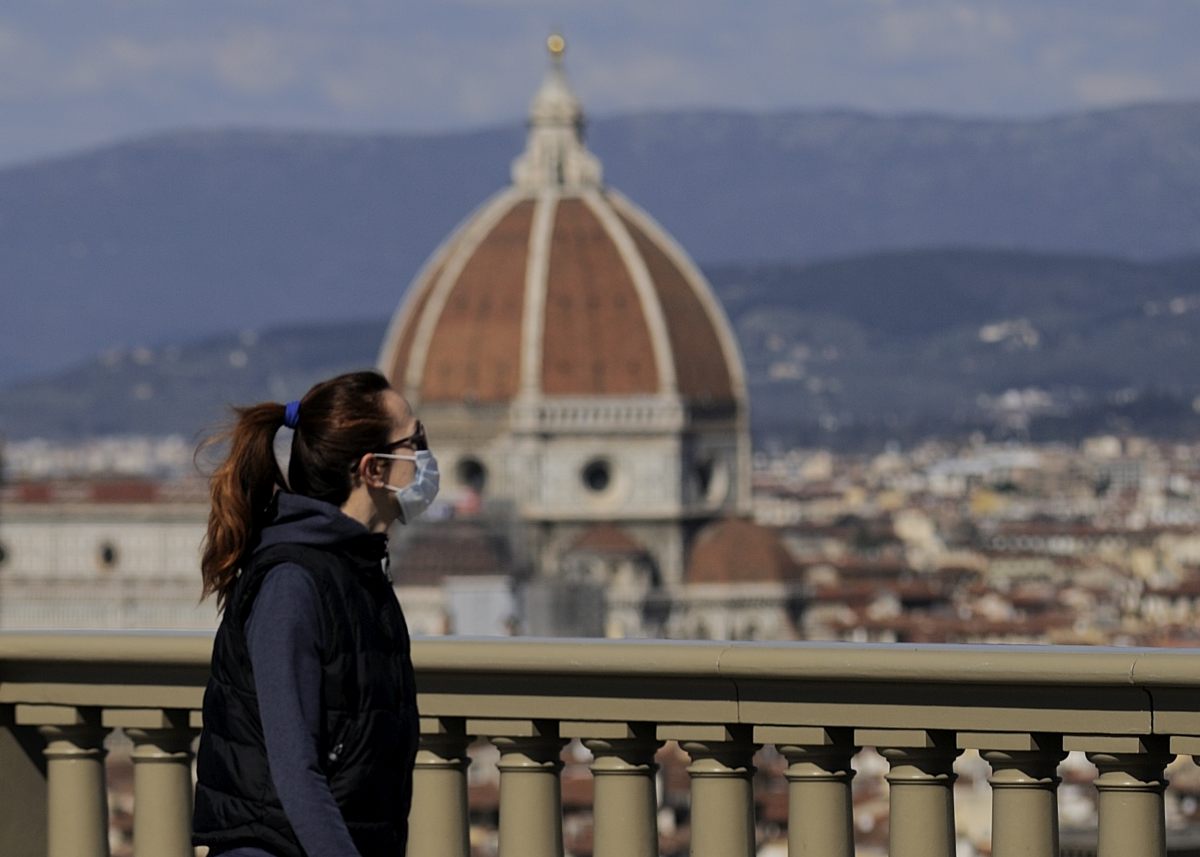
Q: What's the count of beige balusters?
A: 10